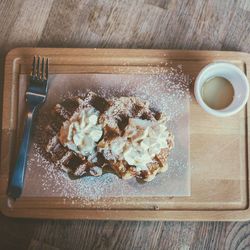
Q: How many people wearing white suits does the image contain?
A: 0